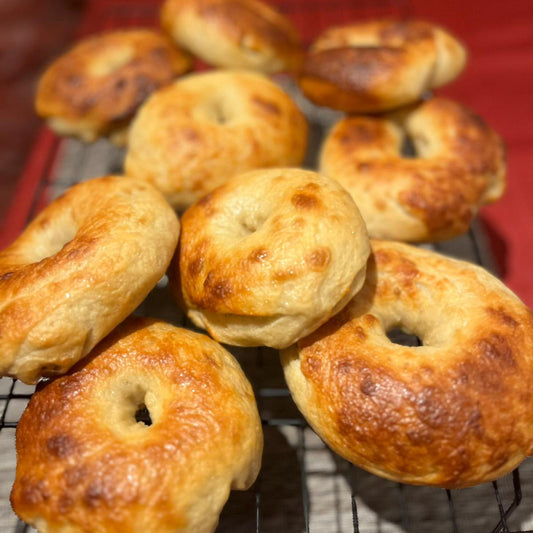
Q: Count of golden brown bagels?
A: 9